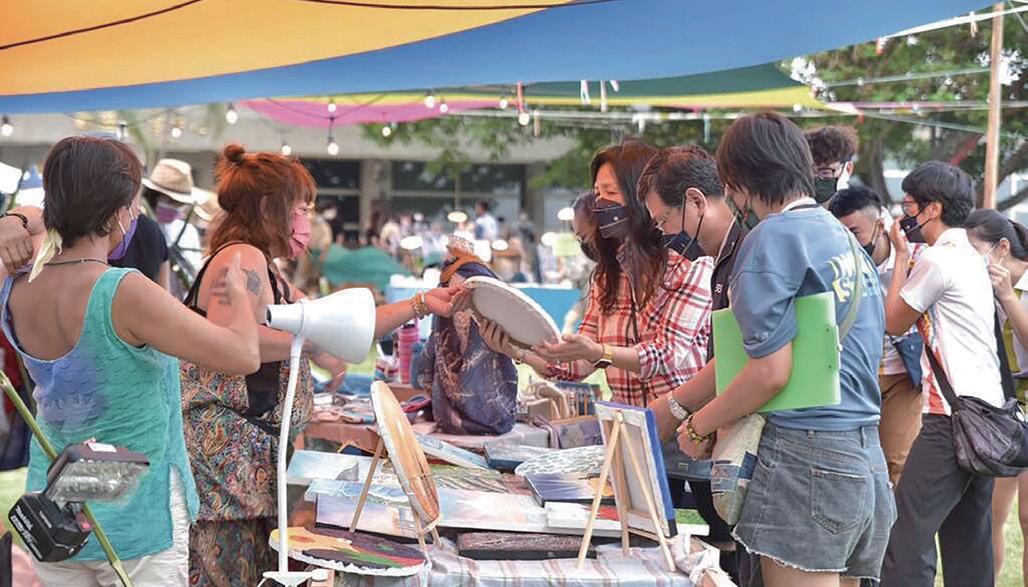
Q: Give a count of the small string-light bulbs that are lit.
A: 11